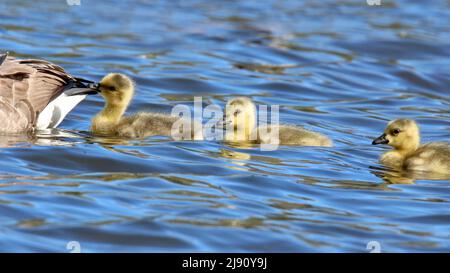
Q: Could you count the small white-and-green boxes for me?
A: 0